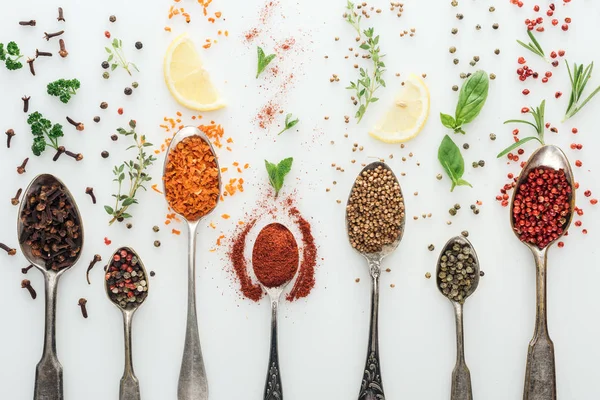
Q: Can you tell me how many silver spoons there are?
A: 7